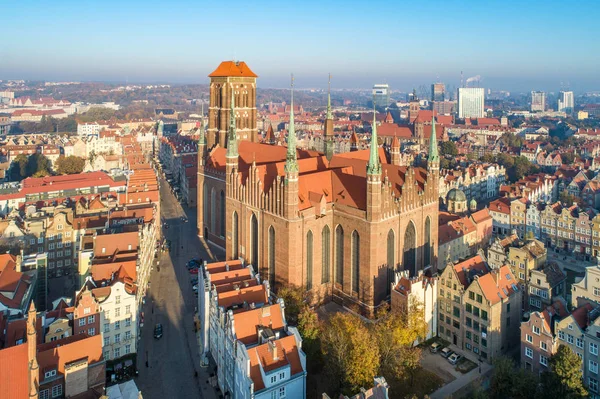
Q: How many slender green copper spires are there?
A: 6